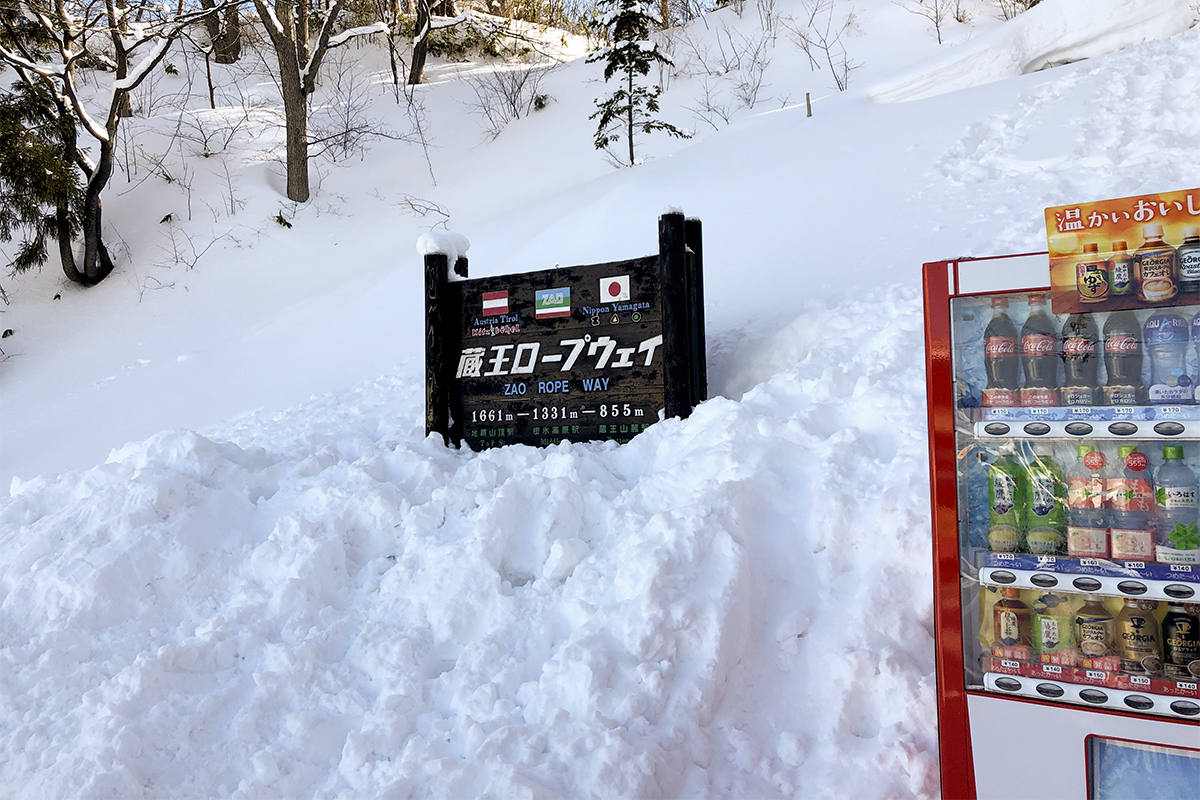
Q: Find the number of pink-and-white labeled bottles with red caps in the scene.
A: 2